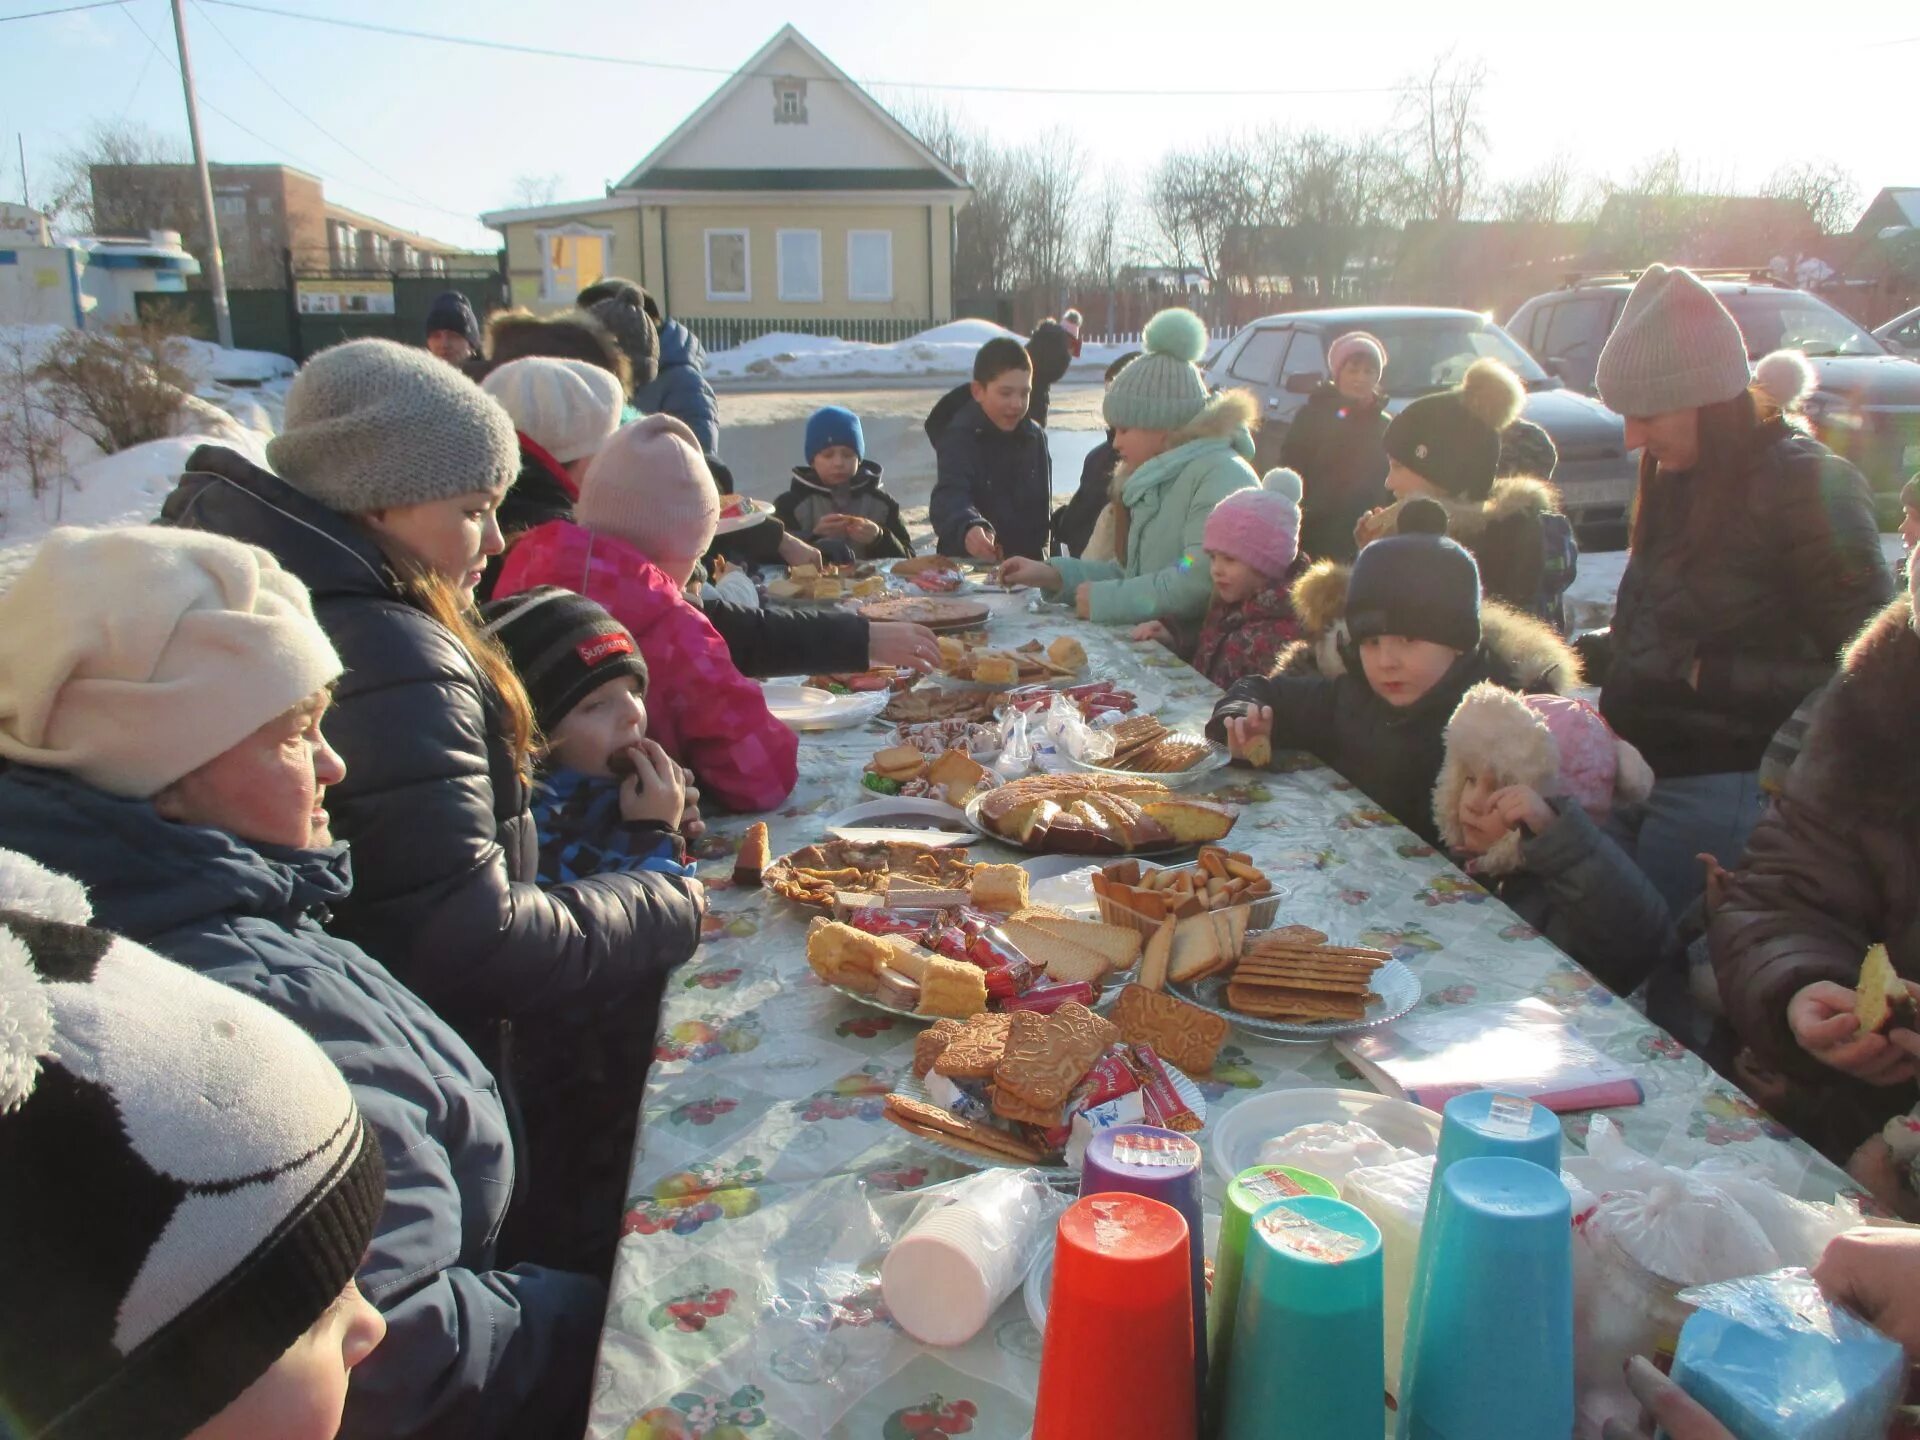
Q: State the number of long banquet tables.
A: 1